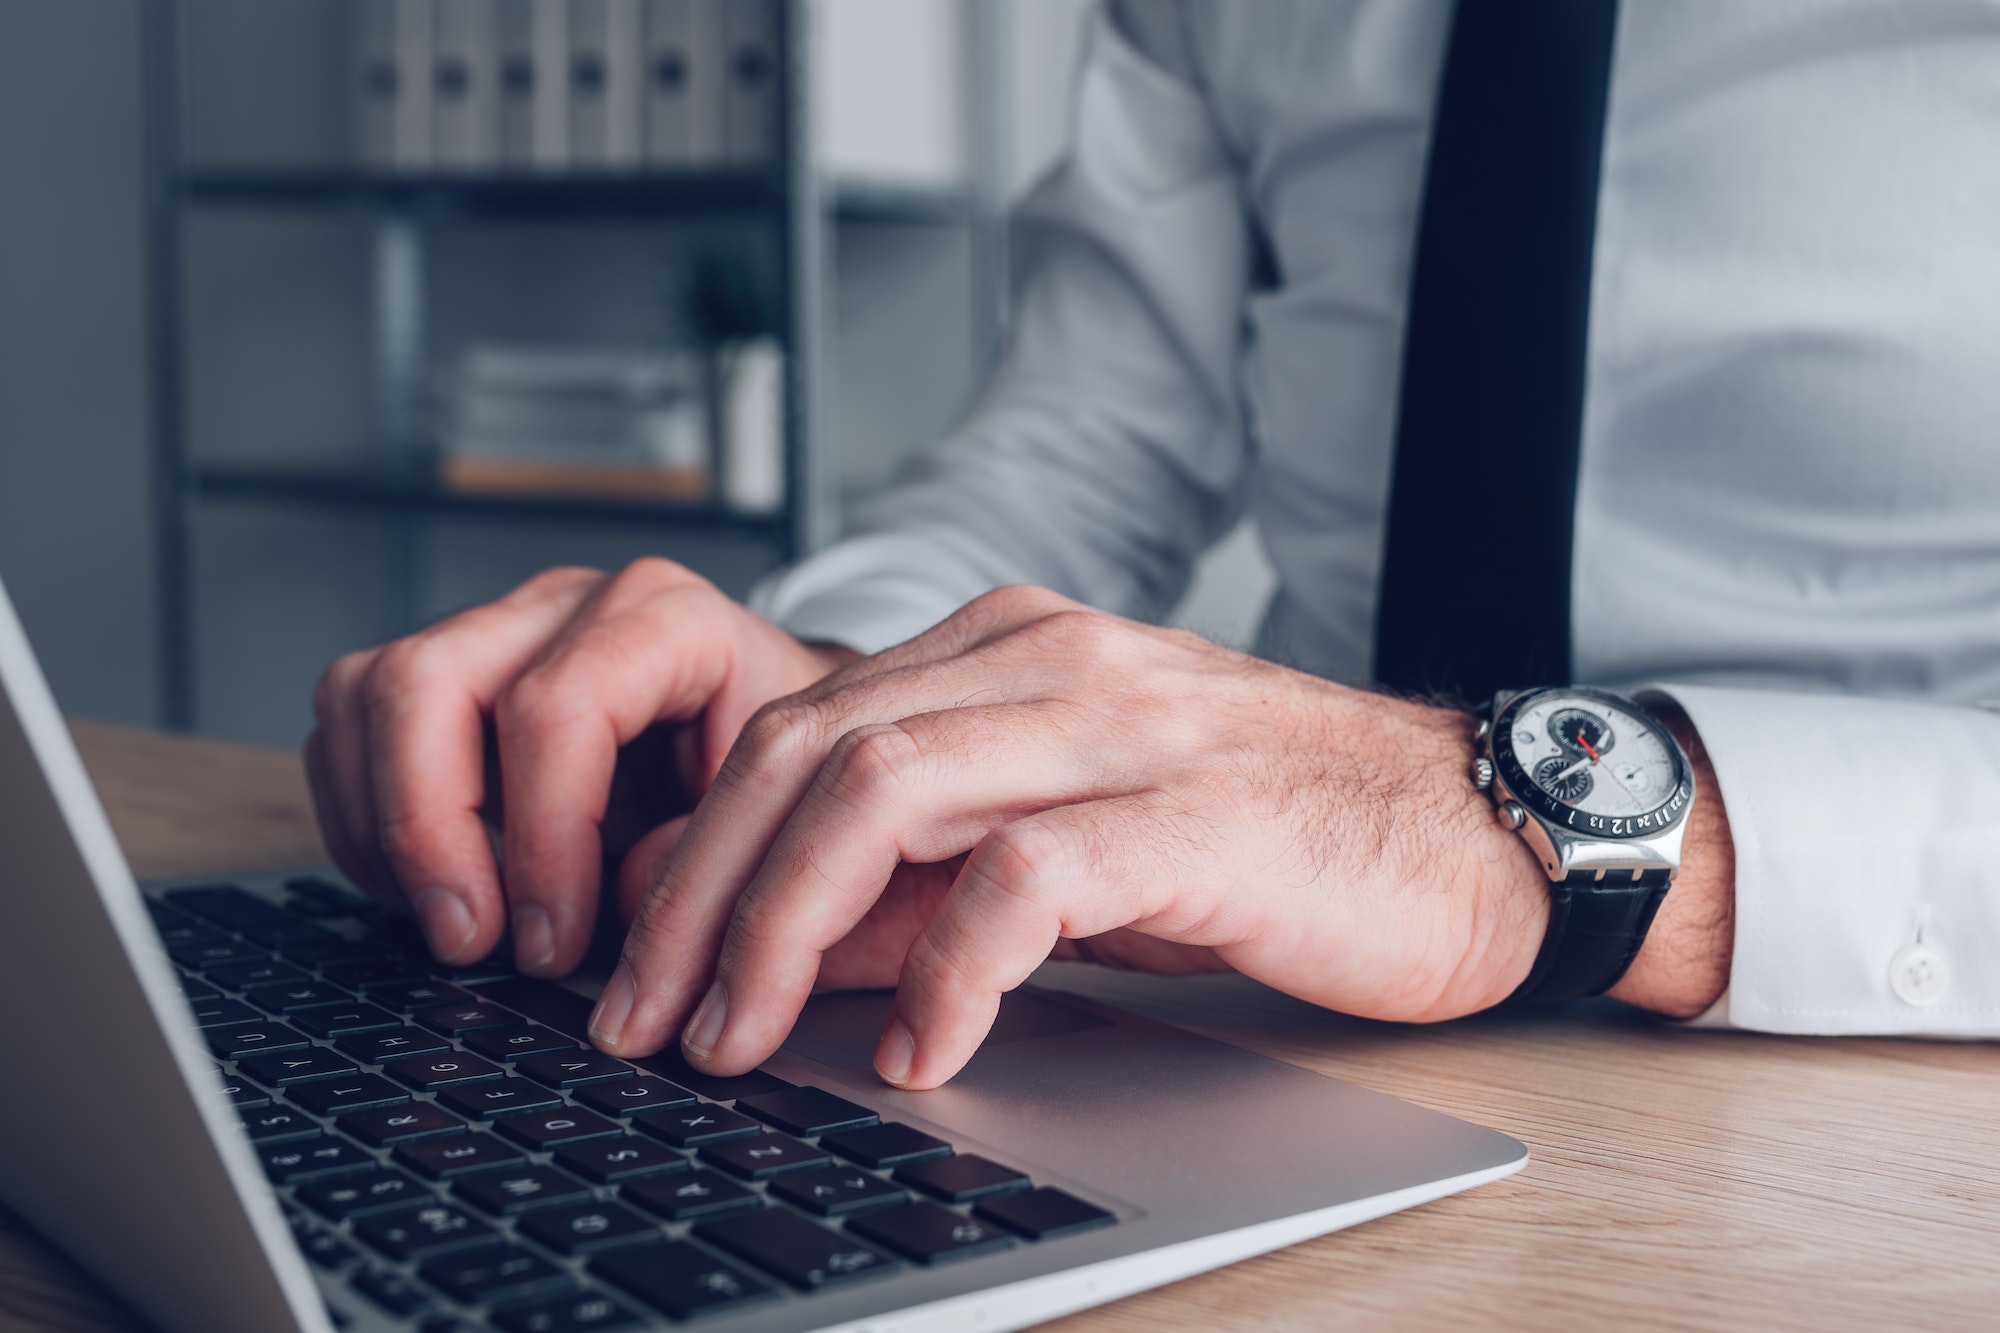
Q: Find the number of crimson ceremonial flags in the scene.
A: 0